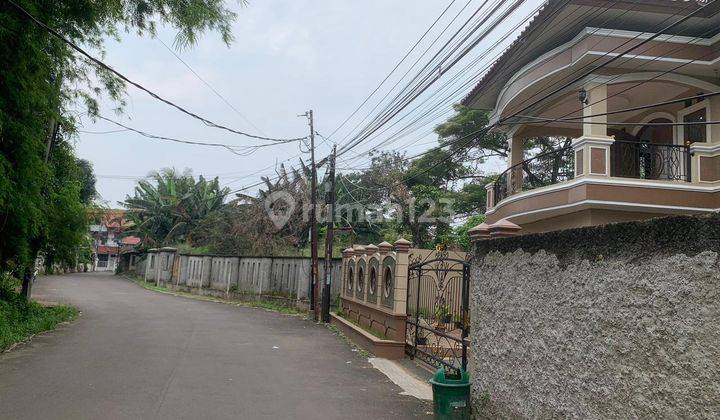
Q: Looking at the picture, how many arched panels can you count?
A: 4